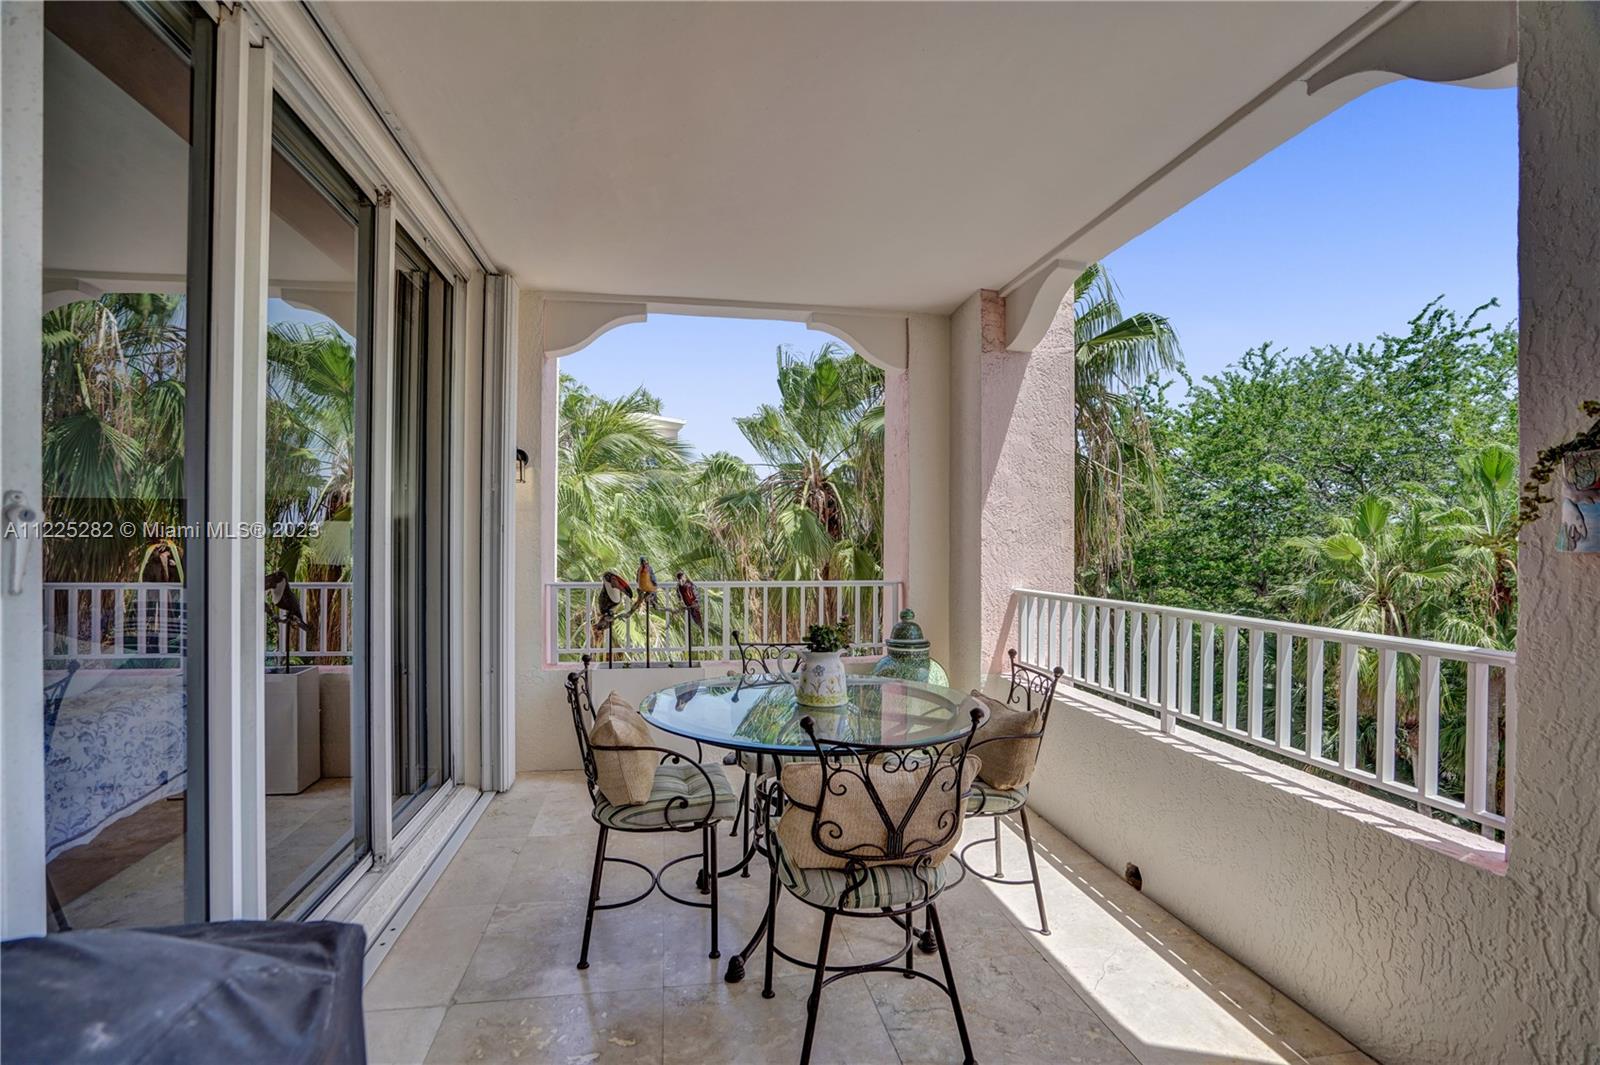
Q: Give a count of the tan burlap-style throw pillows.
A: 3